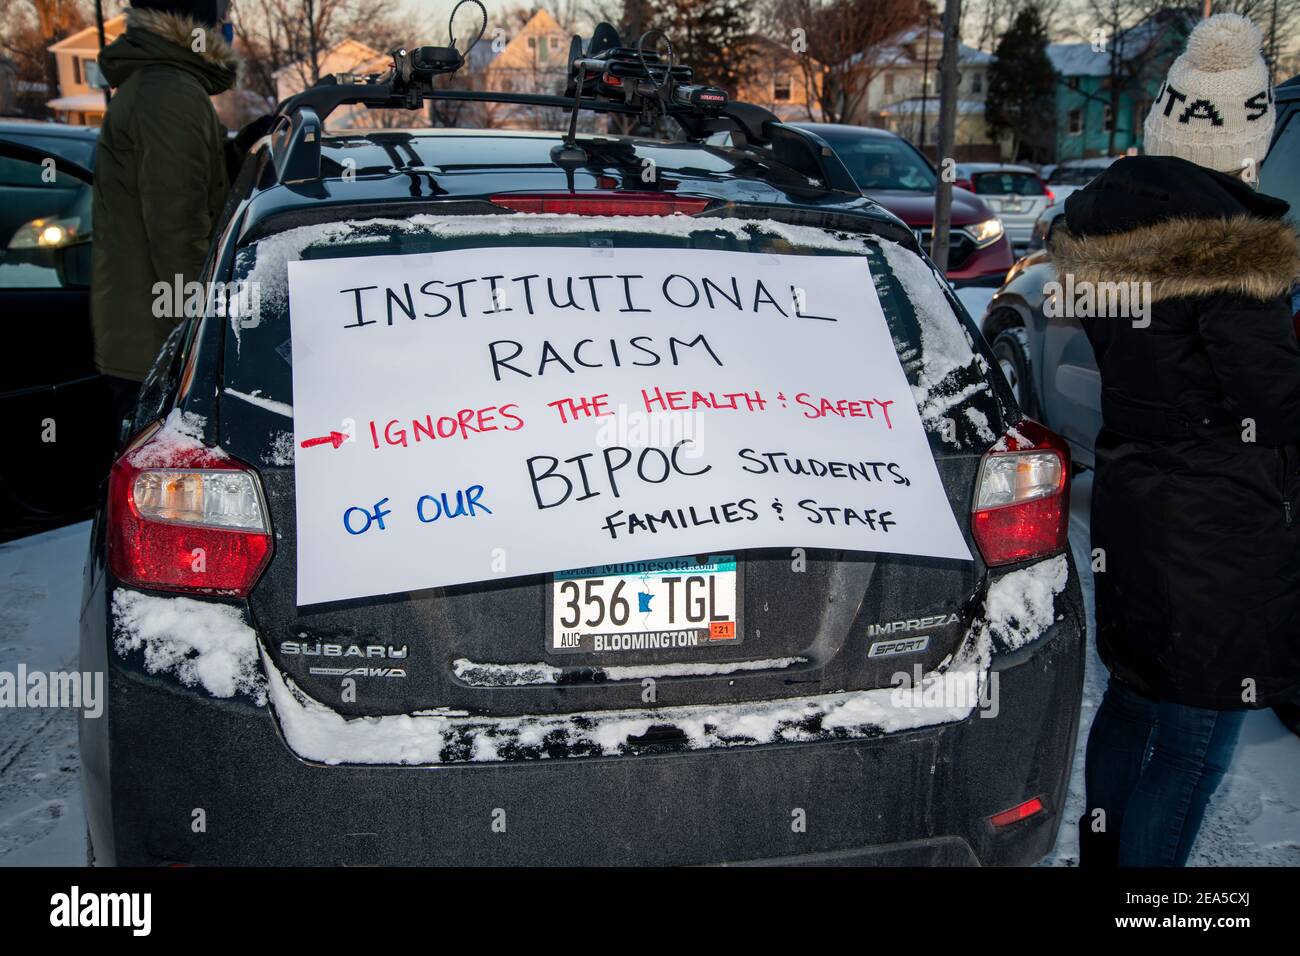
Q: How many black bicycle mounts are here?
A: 2